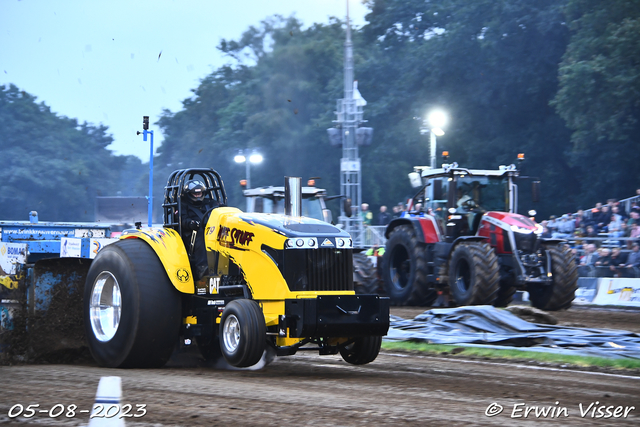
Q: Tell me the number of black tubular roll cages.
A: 1